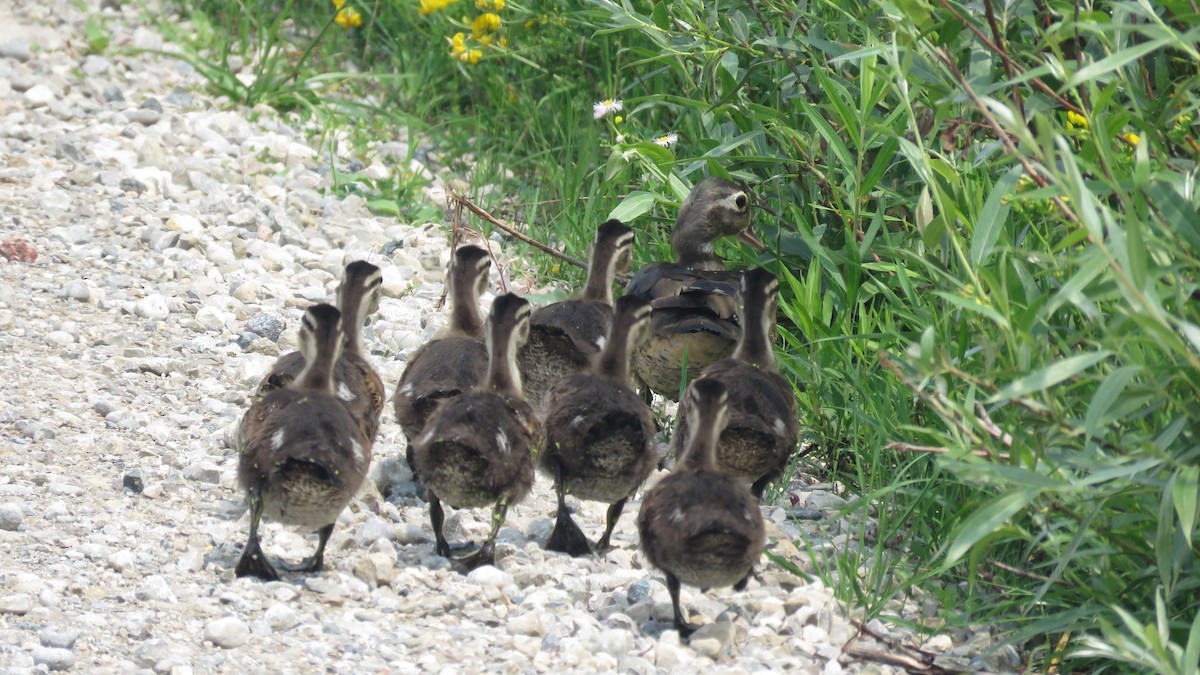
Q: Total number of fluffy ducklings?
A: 8